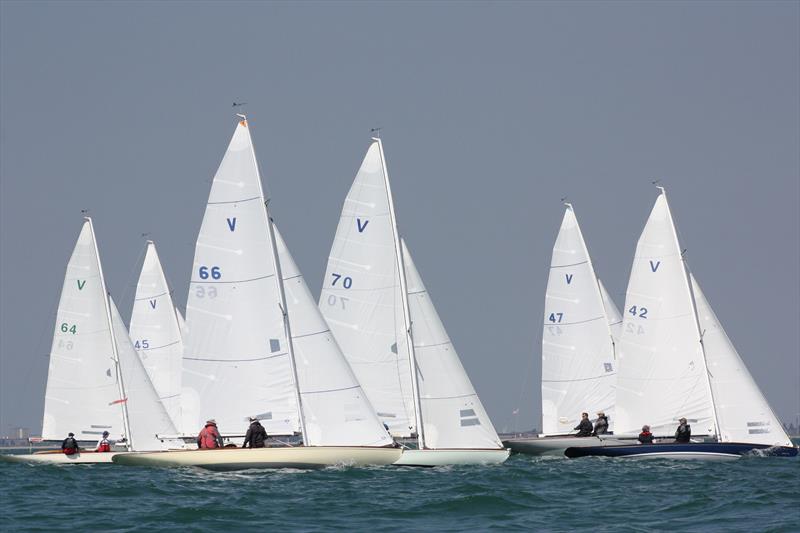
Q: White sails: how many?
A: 12